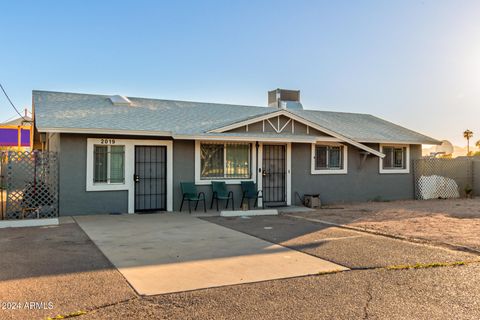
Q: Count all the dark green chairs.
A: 3